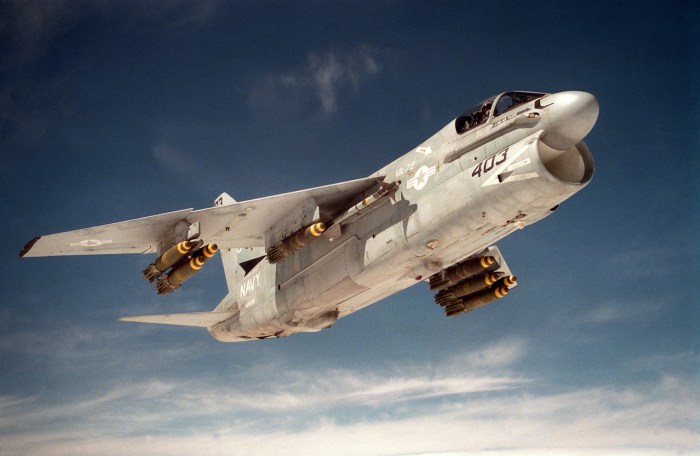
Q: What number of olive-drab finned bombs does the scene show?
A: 8